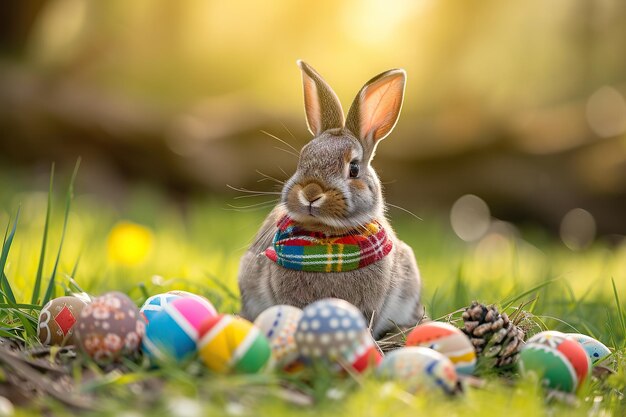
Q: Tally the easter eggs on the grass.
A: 11